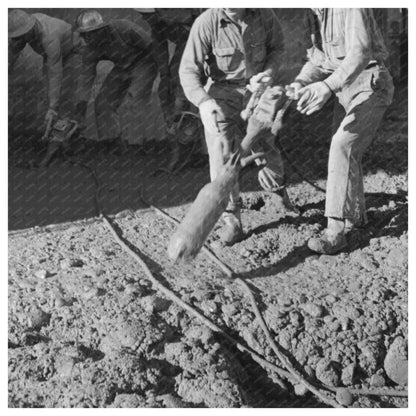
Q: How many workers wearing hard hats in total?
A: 2